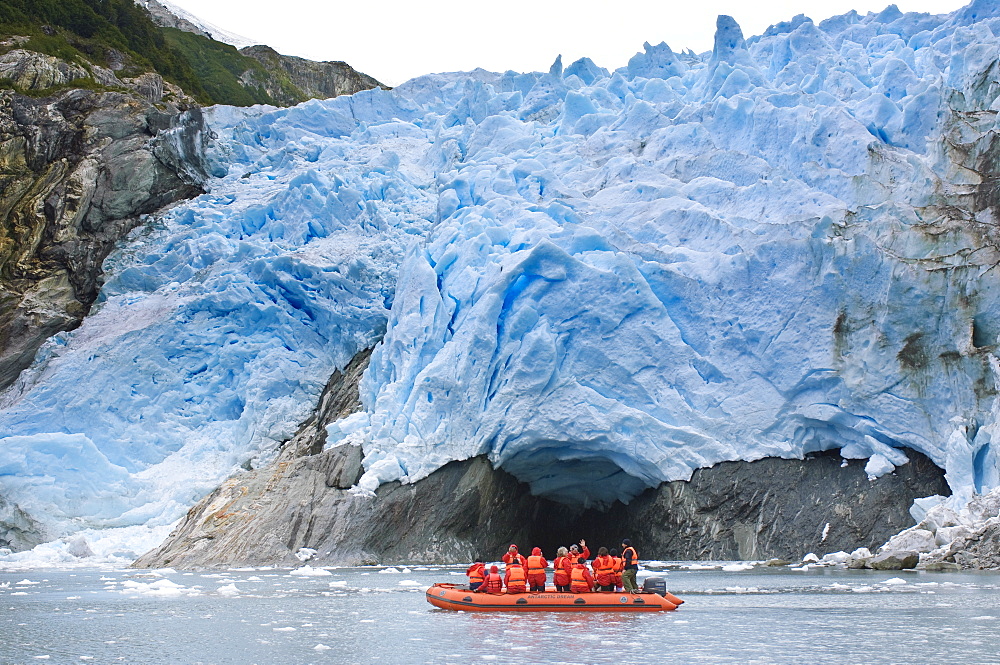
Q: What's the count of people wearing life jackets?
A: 11